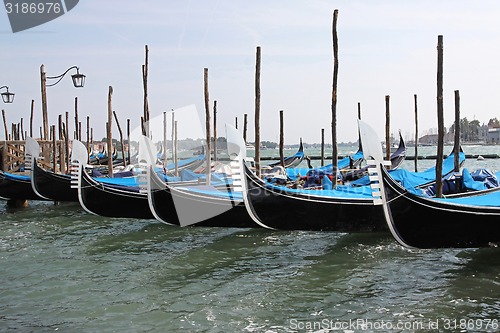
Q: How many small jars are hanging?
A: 2